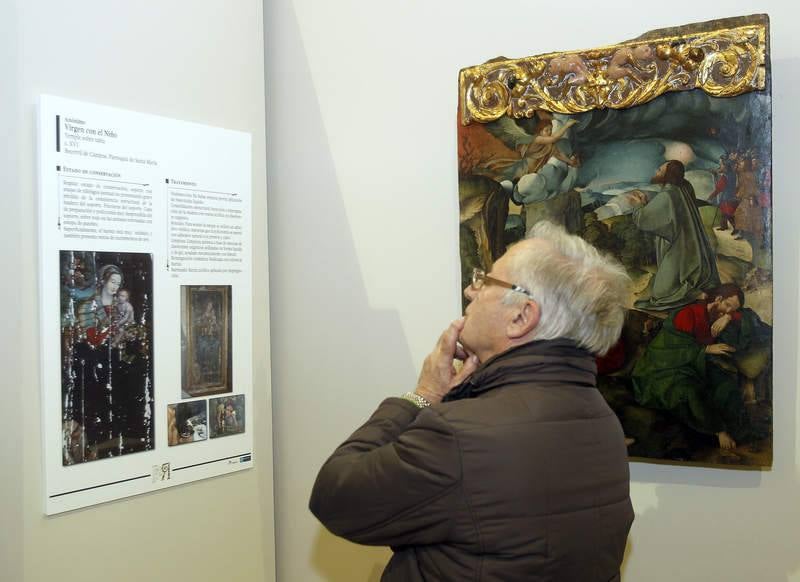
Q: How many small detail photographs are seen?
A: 2